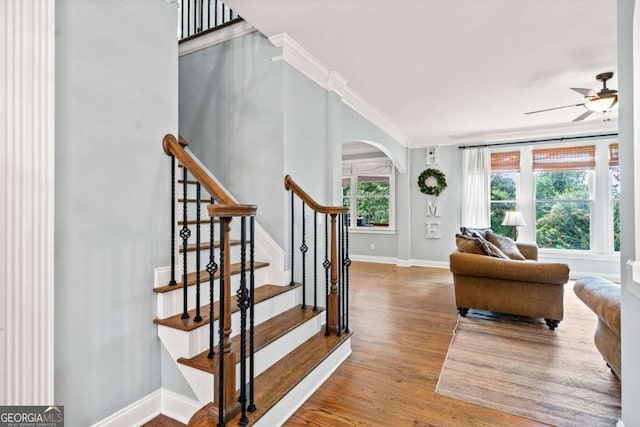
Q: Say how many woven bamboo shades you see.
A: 3